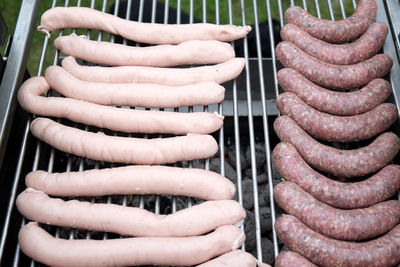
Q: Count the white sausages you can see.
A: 10